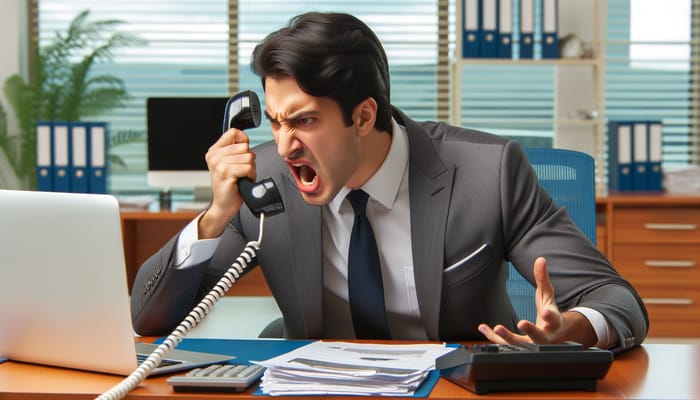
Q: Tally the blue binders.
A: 12